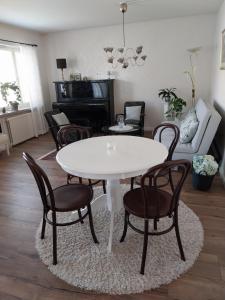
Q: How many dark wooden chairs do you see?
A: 4